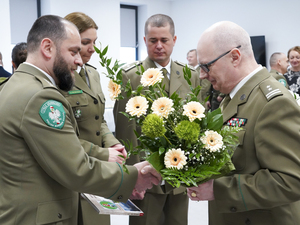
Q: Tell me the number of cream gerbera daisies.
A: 7